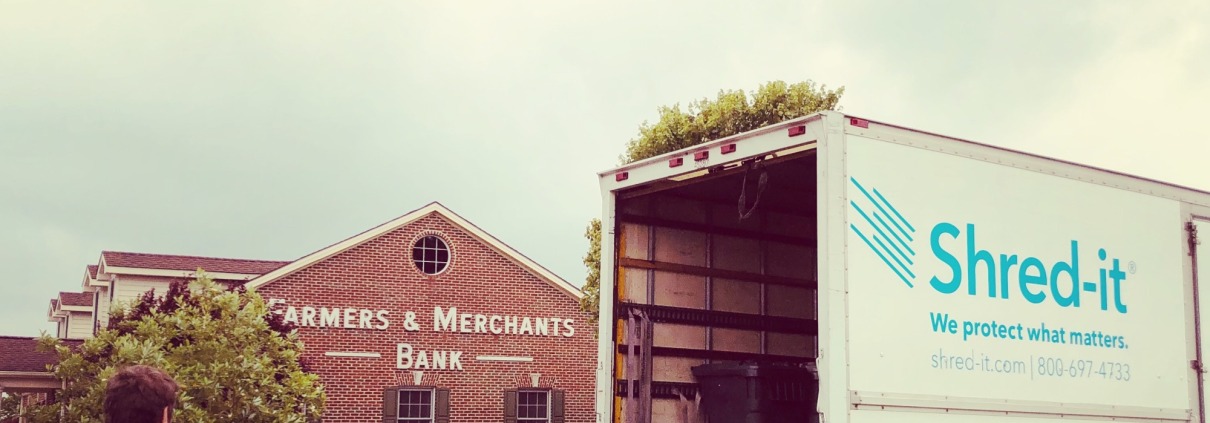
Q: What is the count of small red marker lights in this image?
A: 6